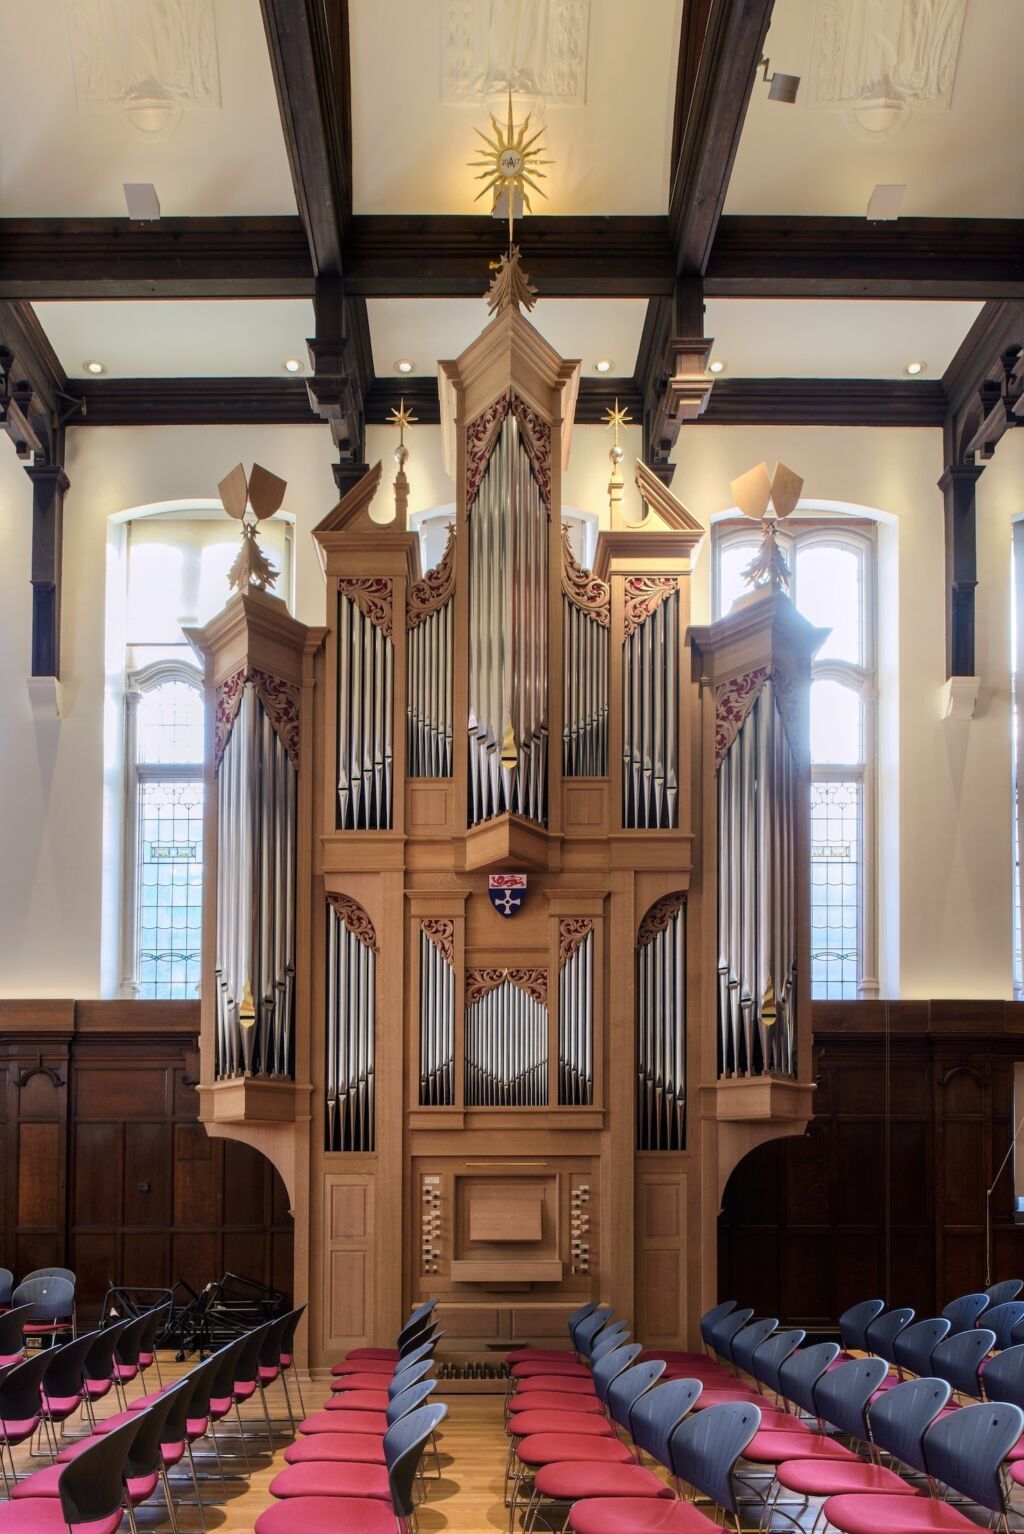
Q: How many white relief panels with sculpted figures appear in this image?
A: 3